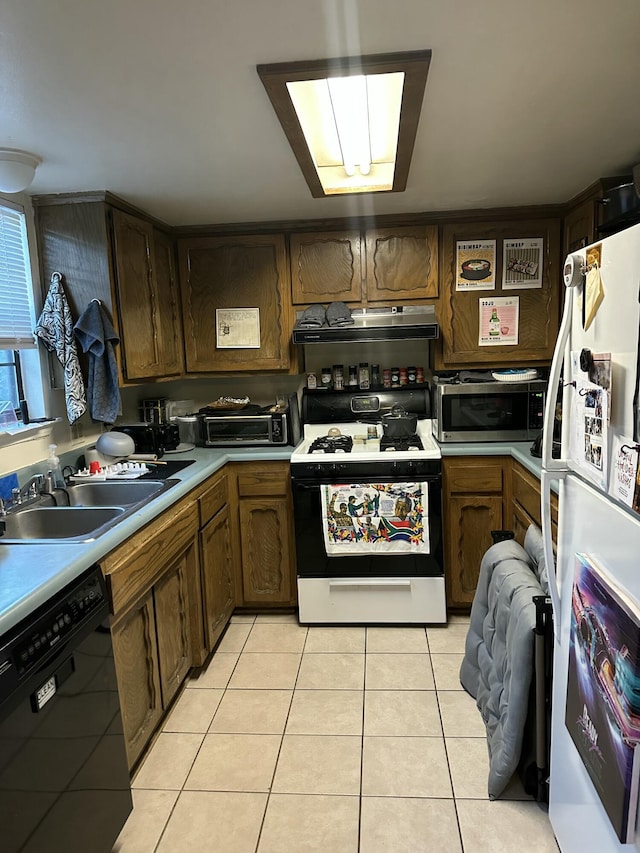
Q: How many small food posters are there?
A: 3